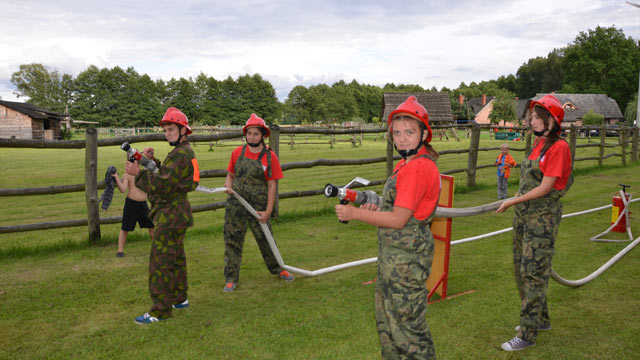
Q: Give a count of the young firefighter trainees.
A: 4